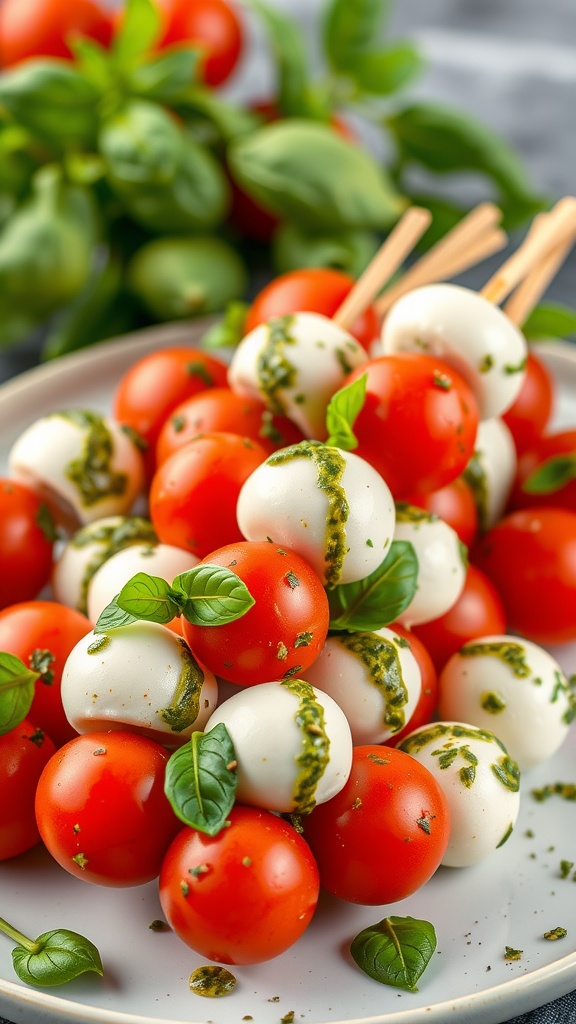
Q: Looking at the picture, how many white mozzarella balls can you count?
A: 13